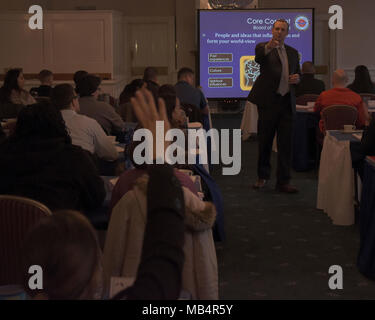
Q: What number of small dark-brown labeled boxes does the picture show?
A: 3